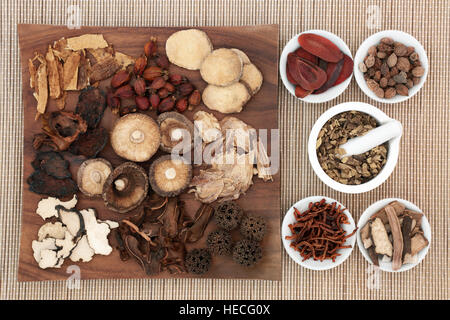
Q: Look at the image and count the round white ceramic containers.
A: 5